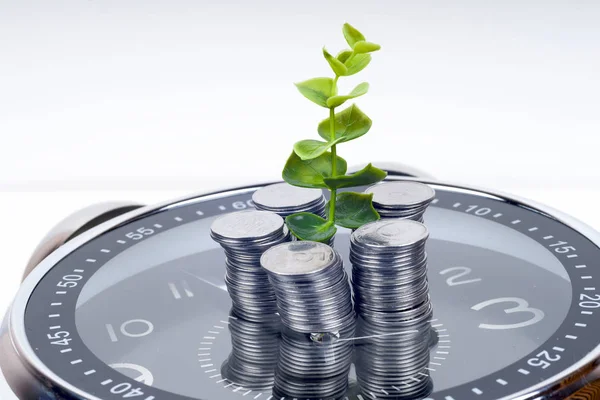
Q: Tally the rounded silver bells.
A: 2